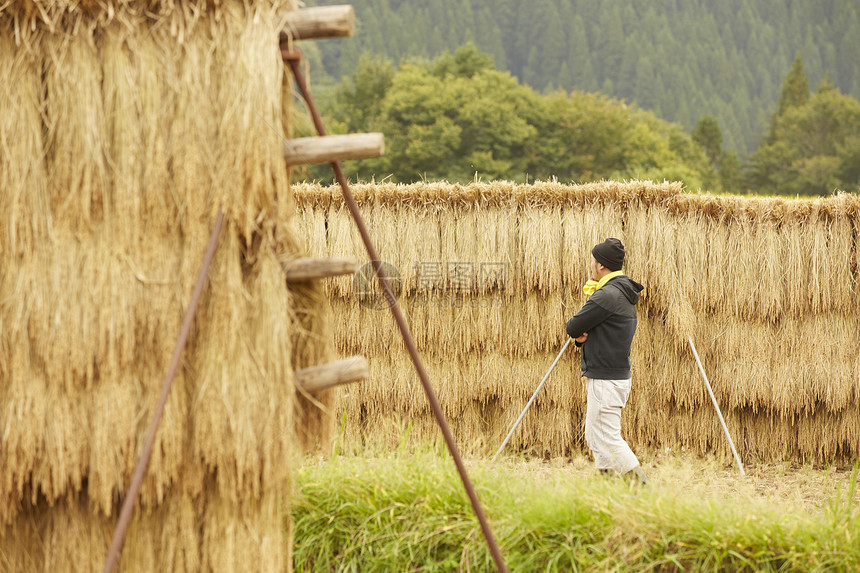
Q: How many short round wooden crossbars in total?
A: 4